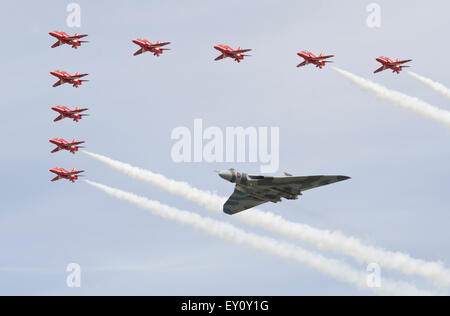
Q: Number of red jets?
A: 9